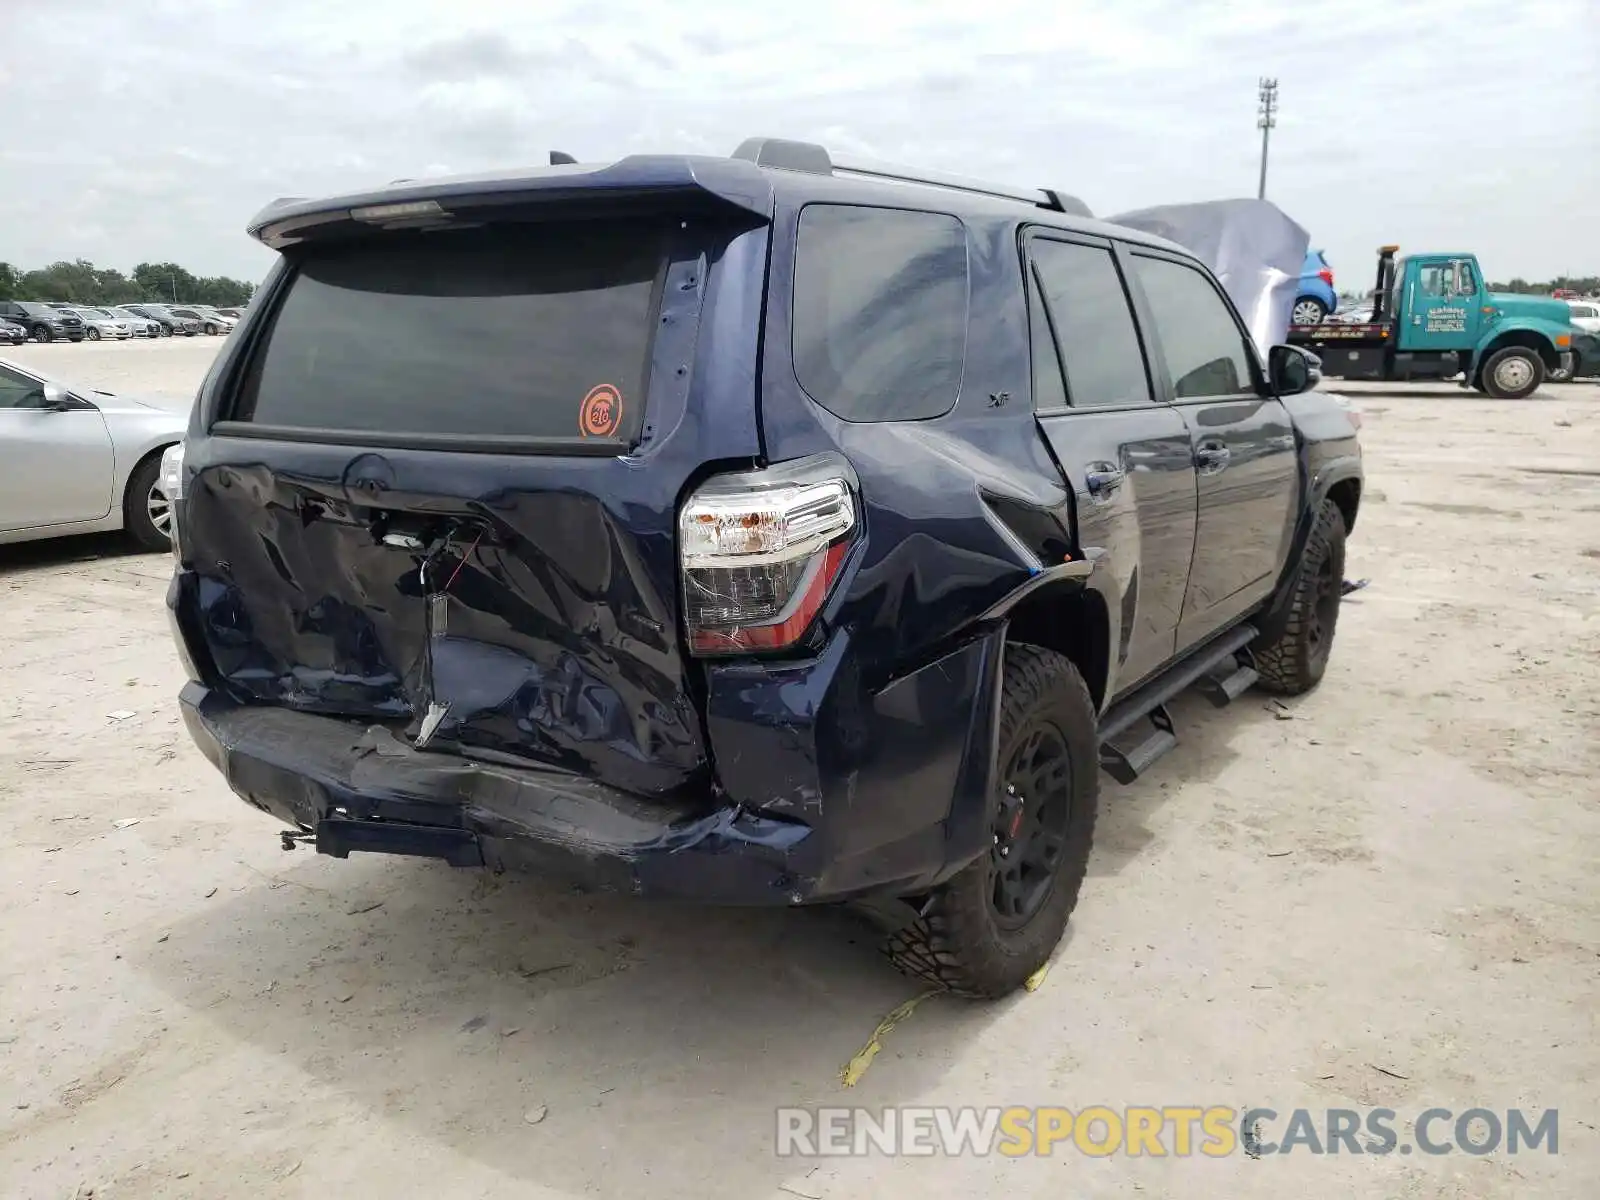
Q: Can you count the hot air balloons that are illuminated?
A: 0